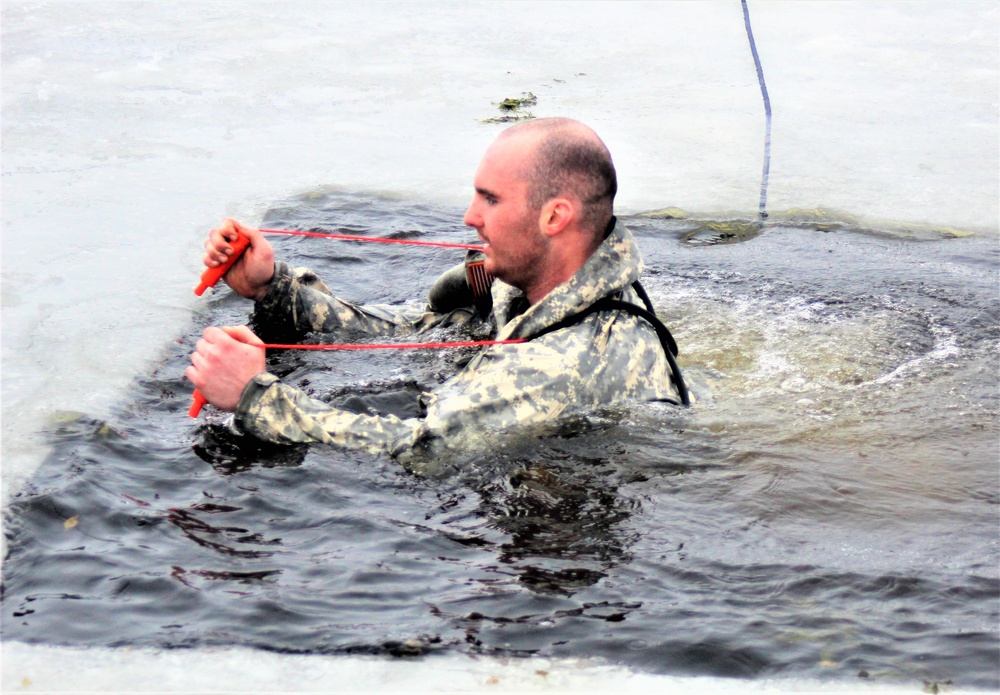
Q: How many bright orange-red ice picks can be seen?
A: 2